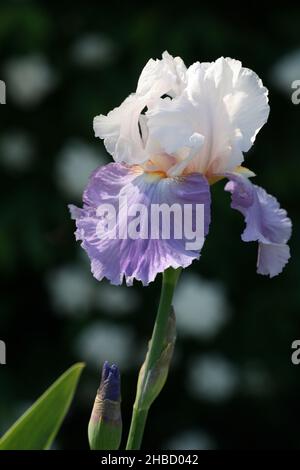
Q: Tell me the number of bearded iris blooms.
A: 1